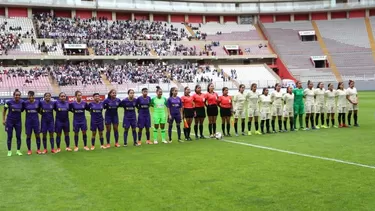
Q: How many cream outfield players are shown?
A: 10